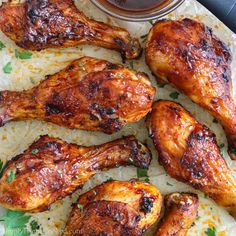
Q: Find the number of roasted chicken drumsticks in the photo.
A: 7